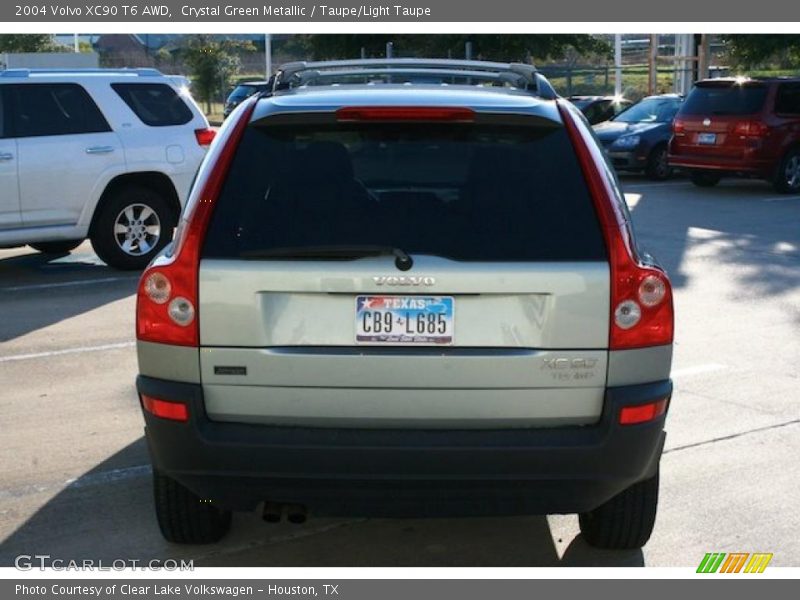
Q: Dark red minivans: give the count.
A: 1